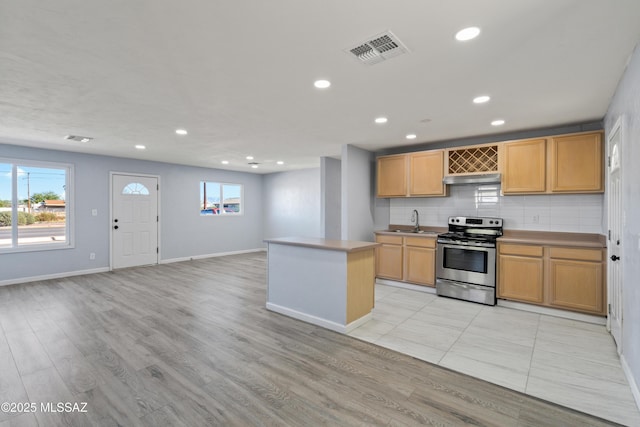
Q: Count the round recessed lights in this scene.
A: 12